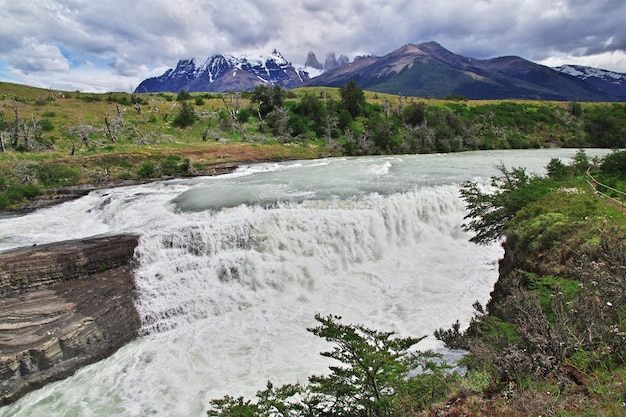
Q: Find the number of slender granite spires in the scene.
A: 3